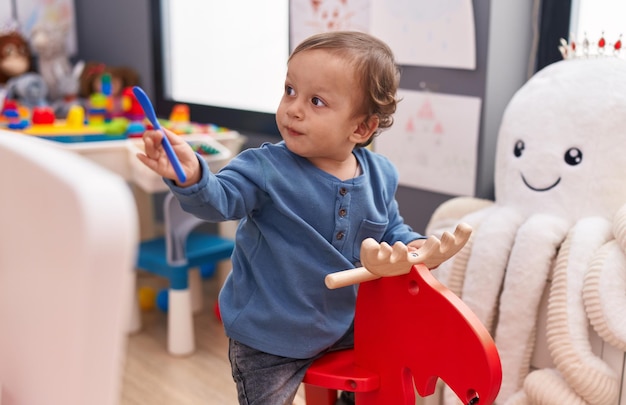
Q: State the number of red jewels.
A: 3